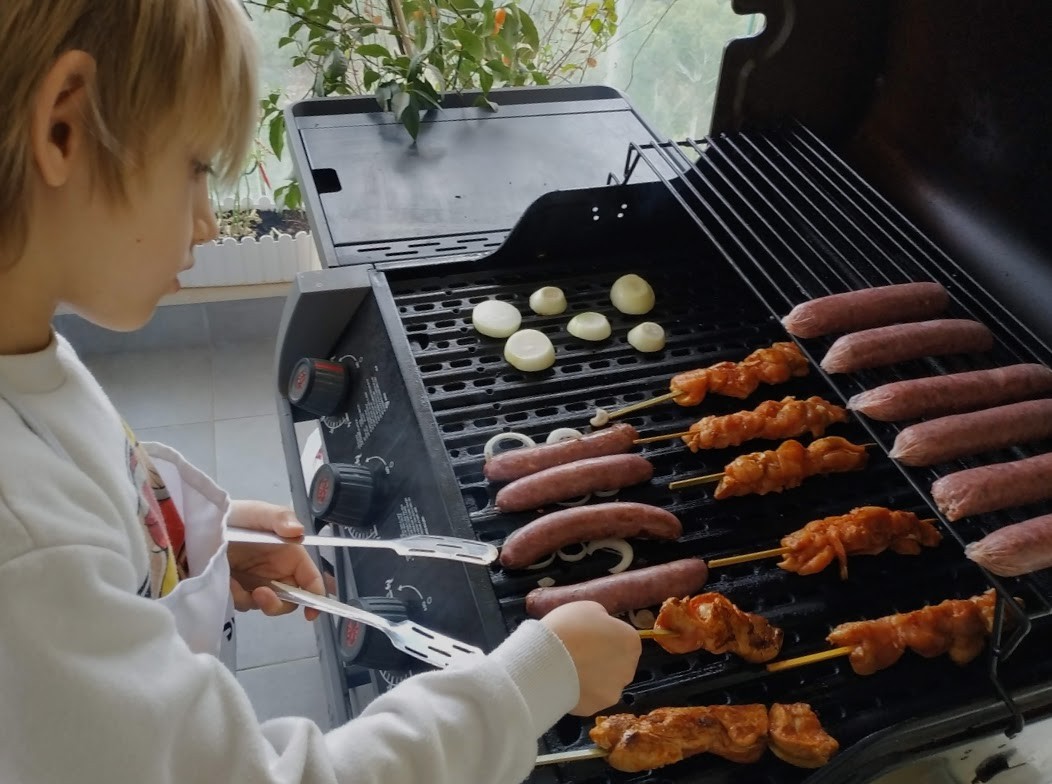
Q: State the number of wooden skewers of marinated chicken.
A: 7